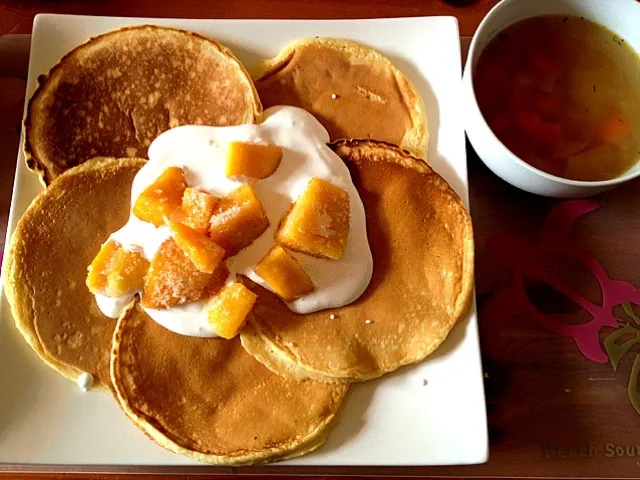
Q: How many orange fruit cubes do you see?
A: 10